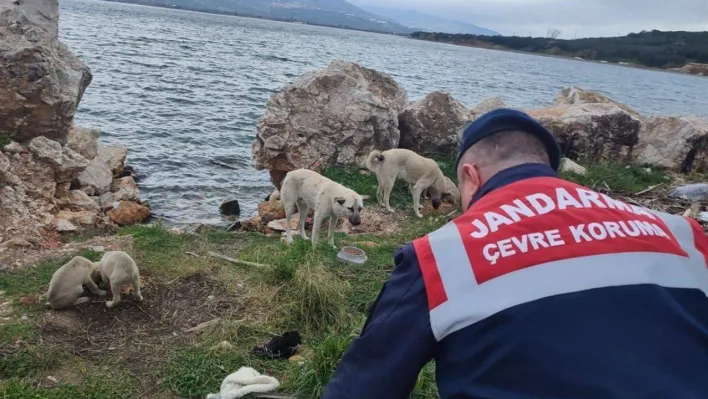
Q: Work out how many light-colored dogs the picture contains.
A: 4